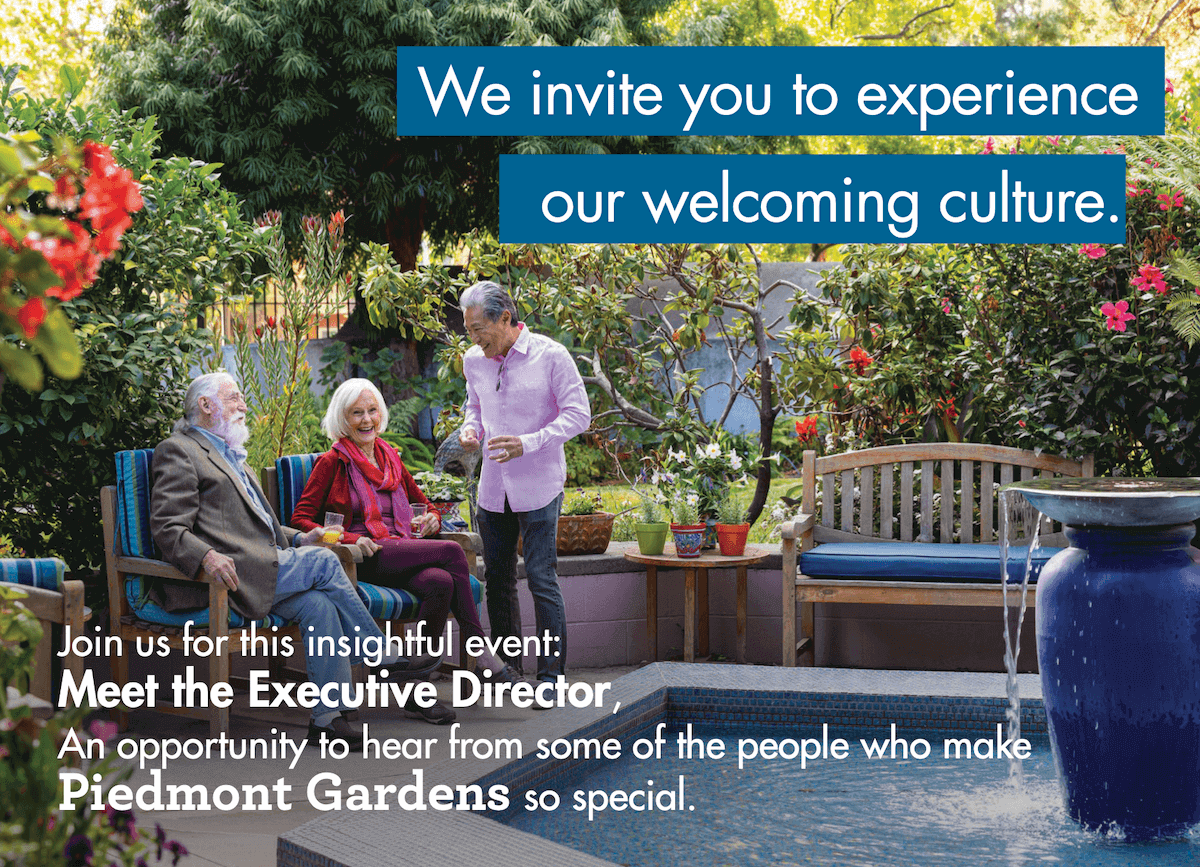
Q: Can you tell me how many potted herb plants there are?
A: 3